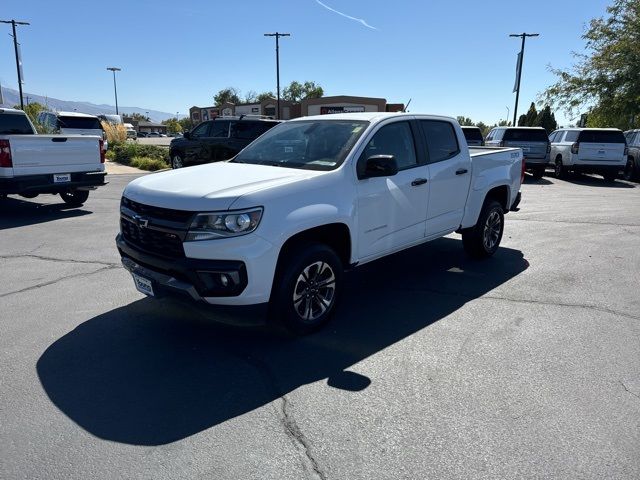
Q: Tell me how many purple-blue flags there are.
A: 2